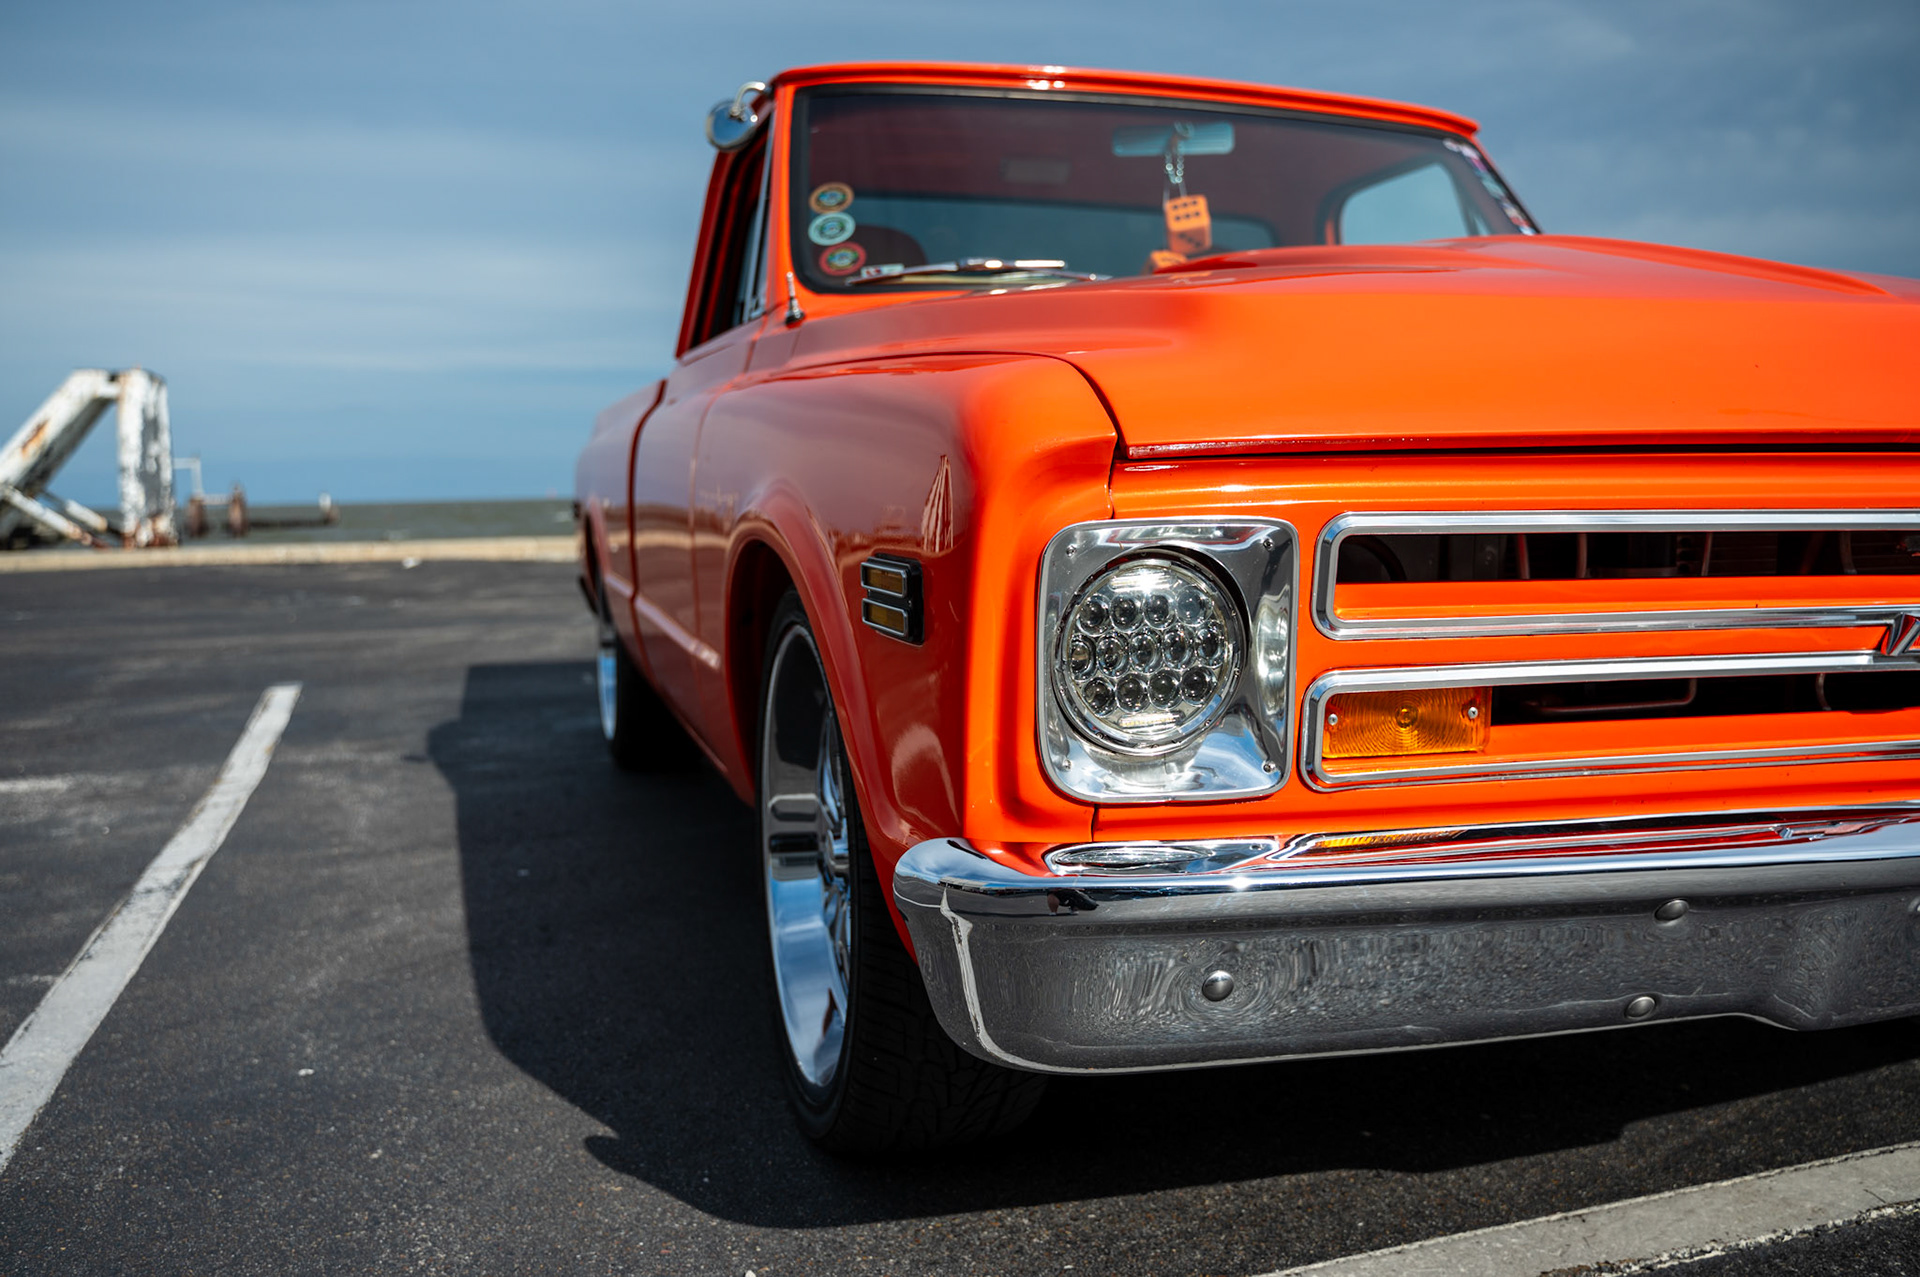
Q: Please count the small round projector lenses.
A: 13